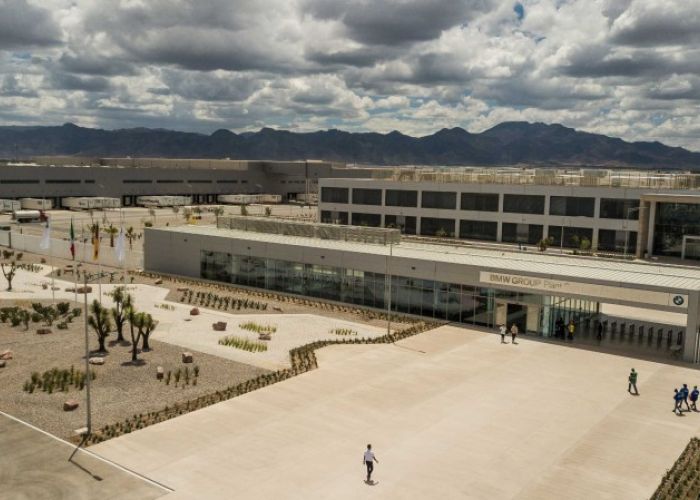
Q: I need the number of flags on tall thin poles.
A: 4